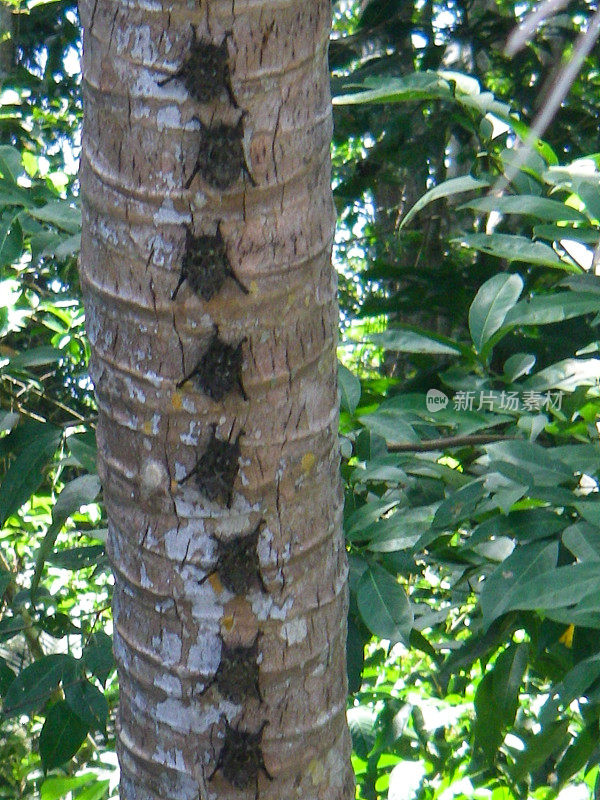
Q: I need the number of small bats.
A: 8